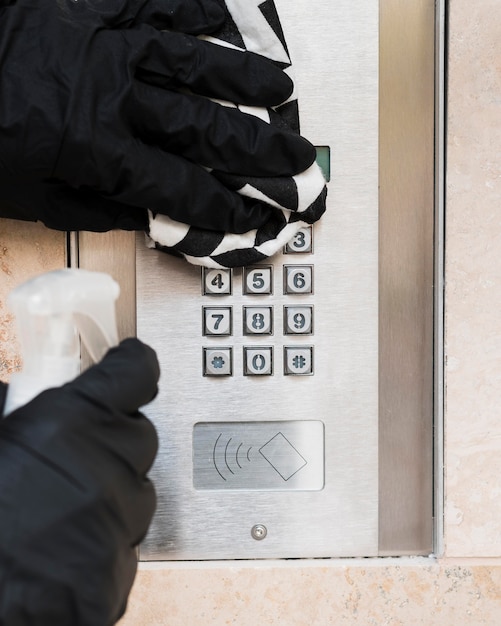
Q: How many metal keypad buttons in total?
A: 10